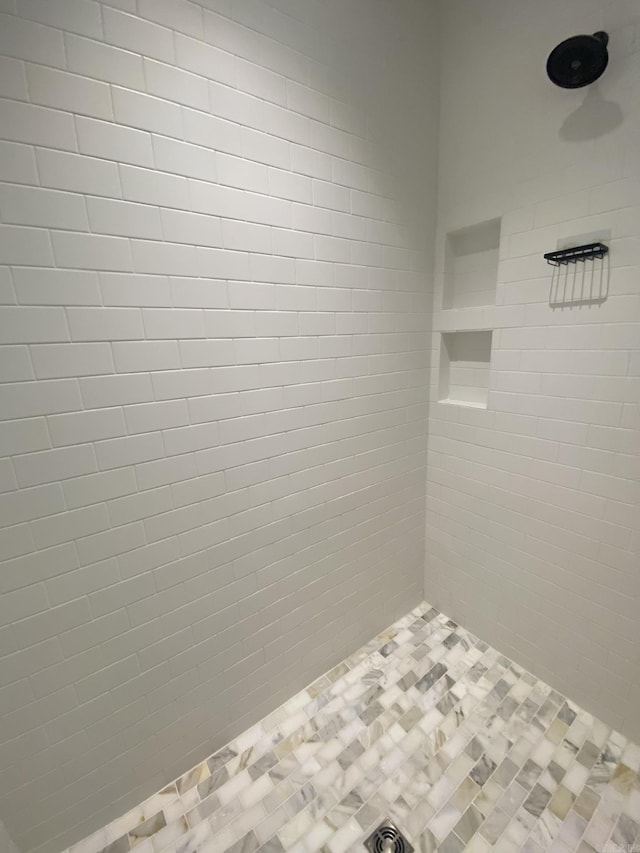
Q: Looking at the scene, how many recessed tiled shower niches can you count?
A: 2